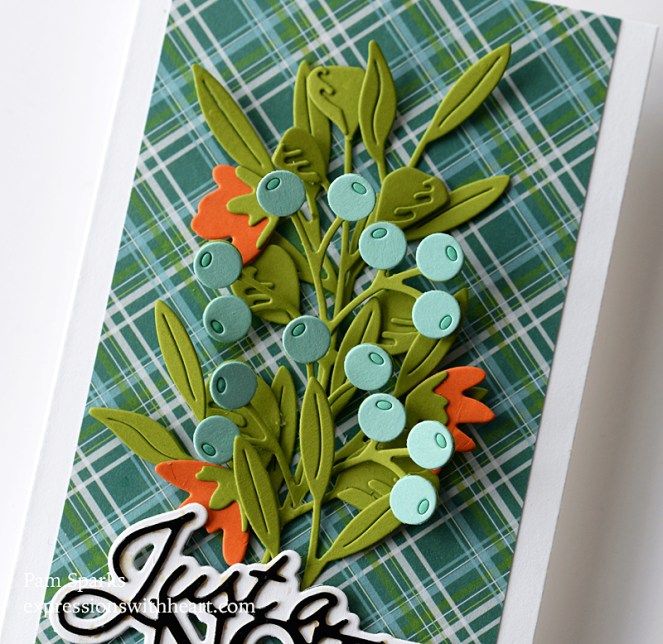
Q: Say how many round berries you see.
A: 14